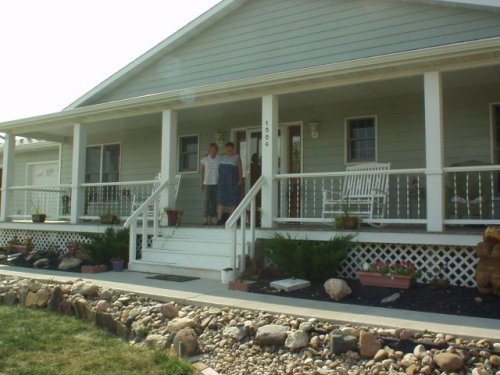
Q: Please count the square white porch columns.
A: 5